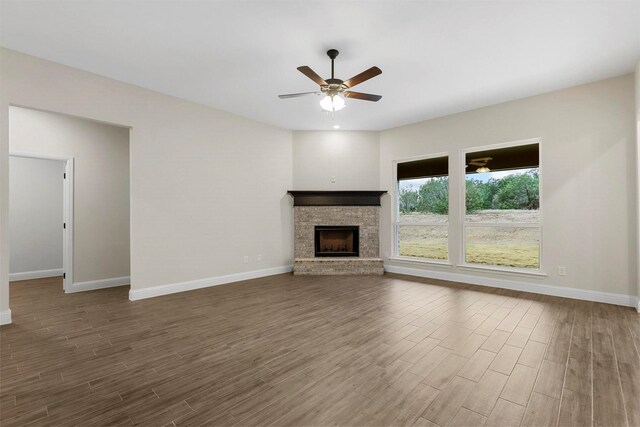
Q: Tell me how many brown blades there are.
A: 3